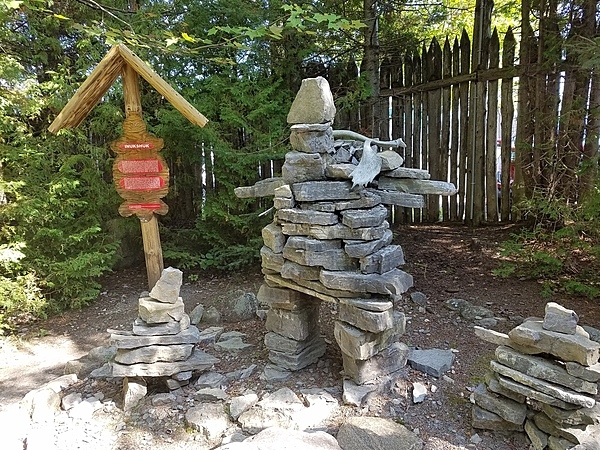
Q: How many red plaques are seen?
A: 4